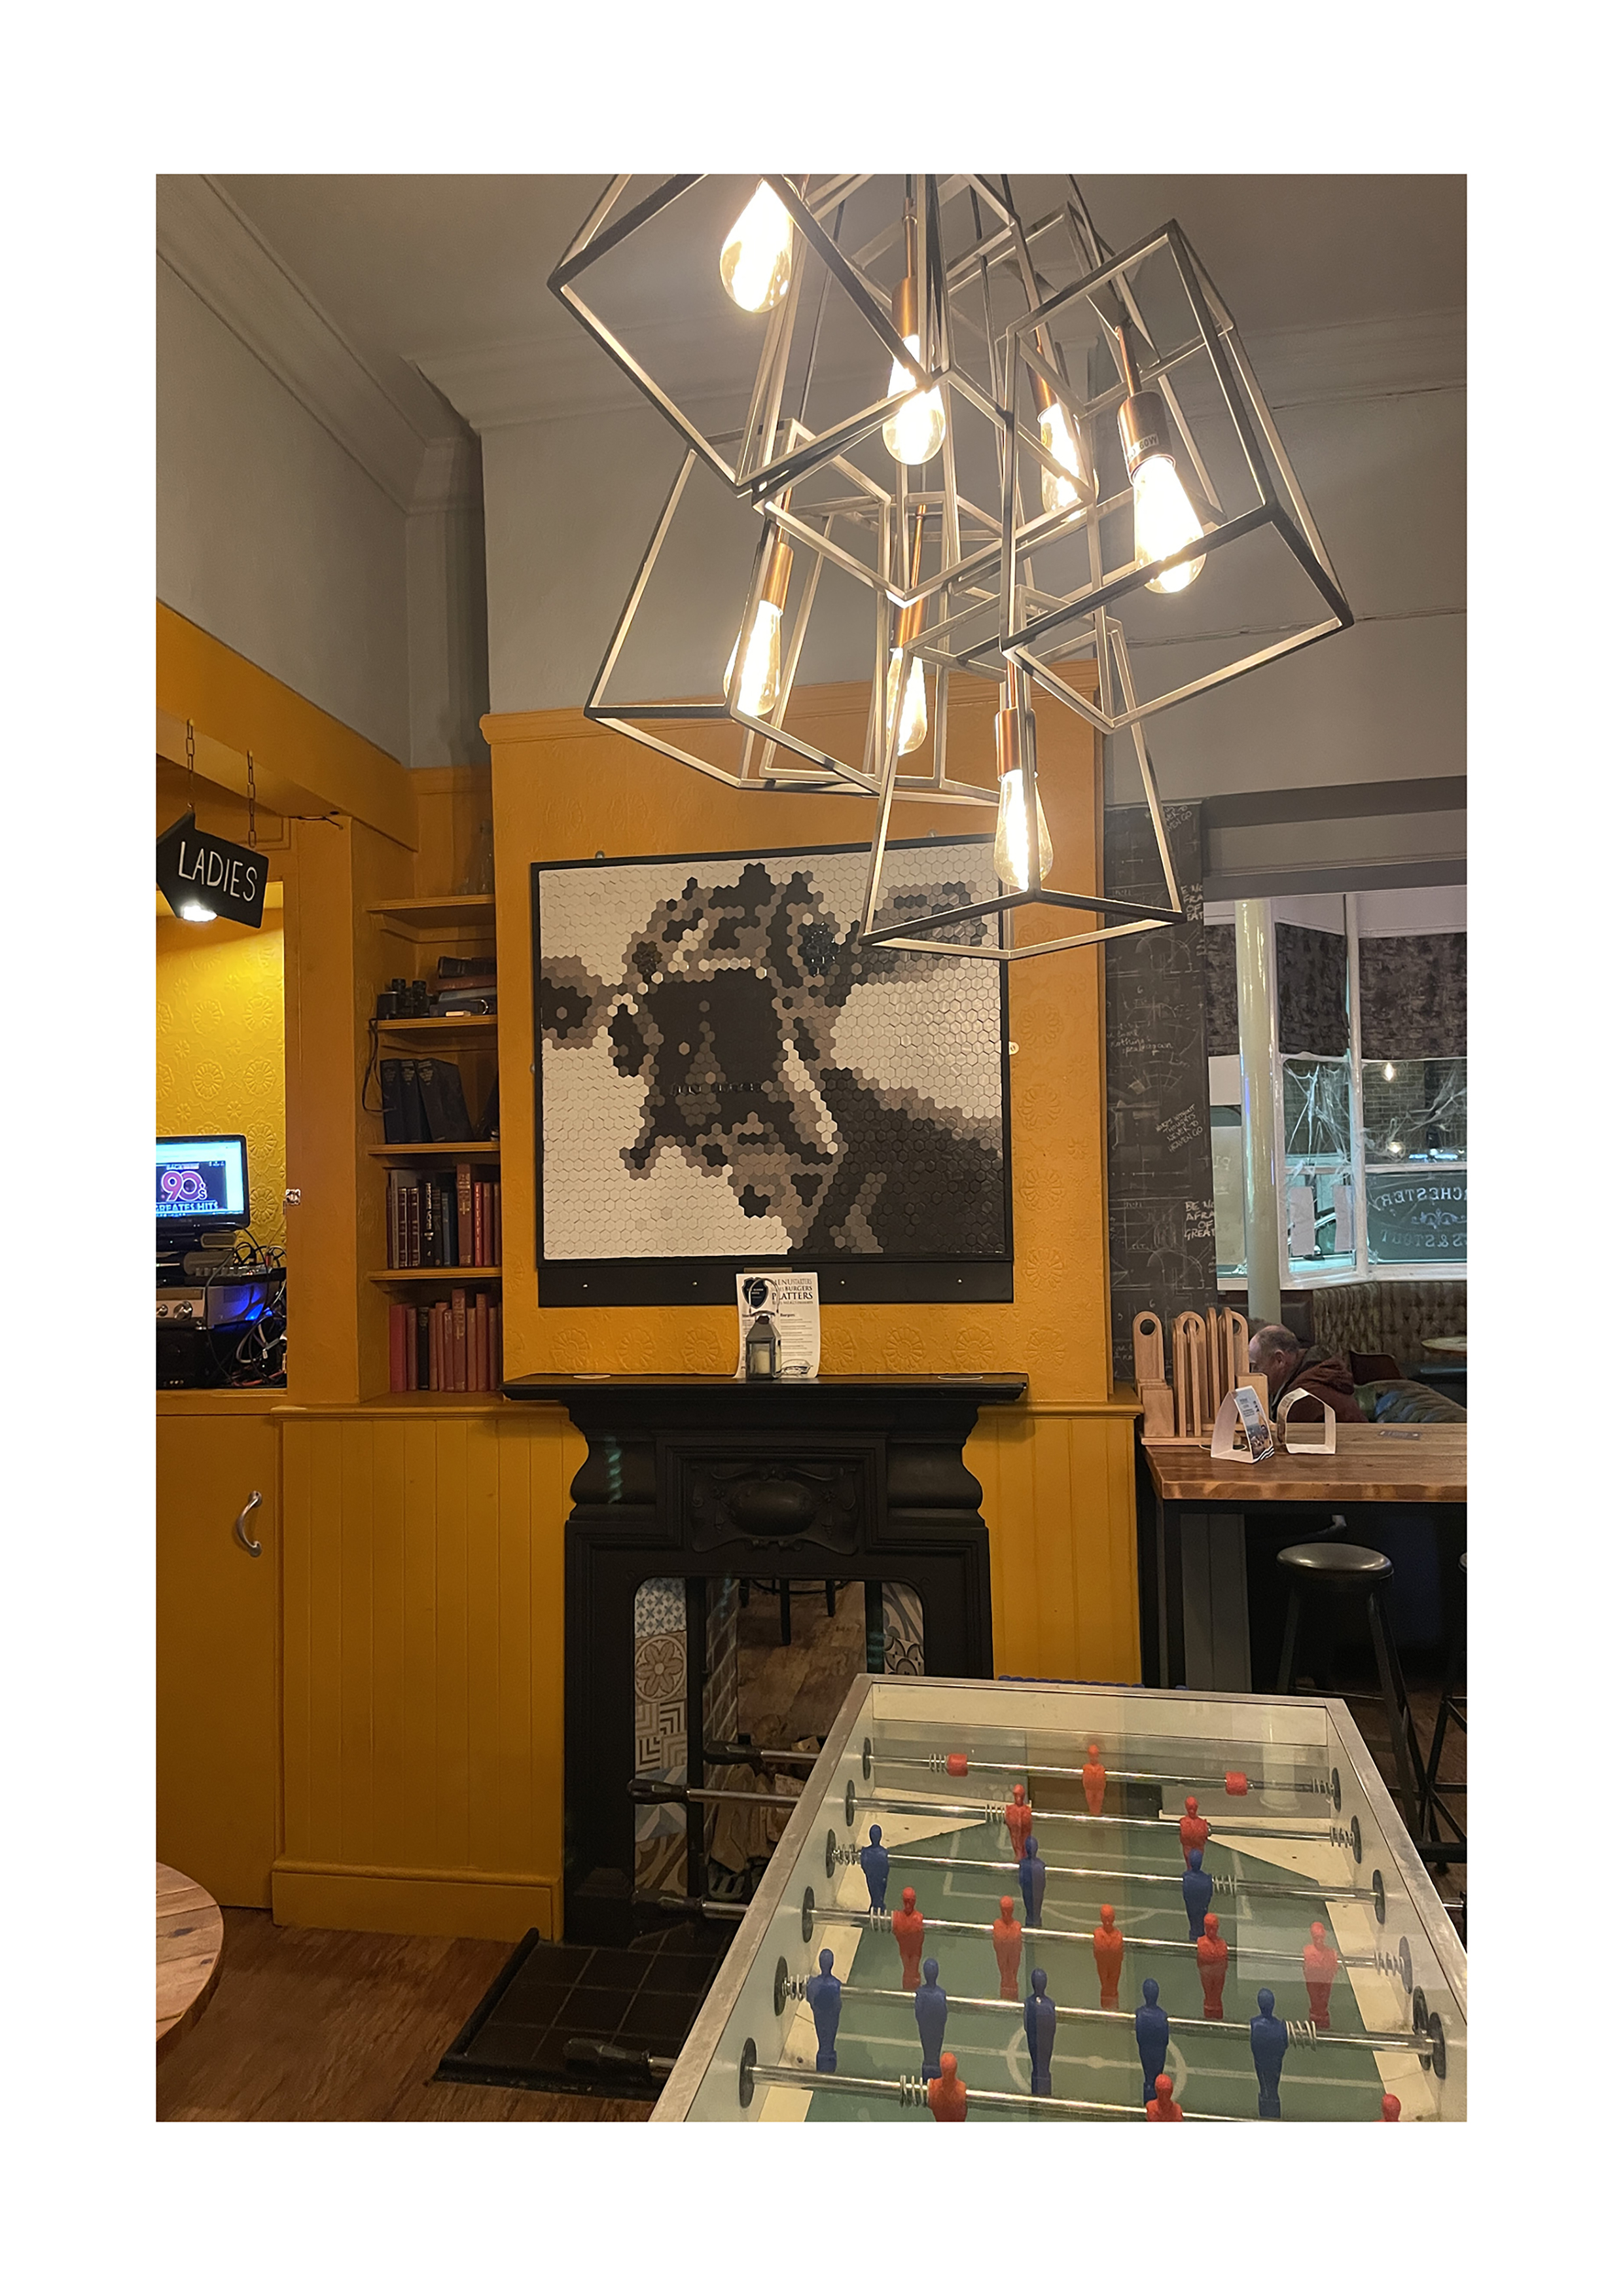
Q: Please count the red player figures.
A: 11